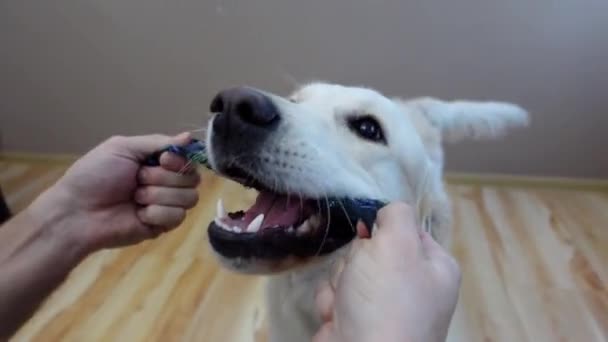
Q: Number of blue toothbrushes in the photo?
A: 0